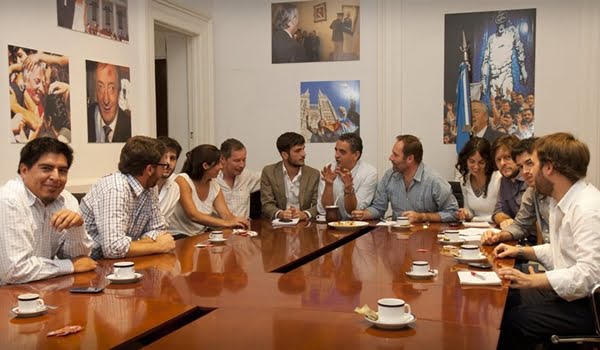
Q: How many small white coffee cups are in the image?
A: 8